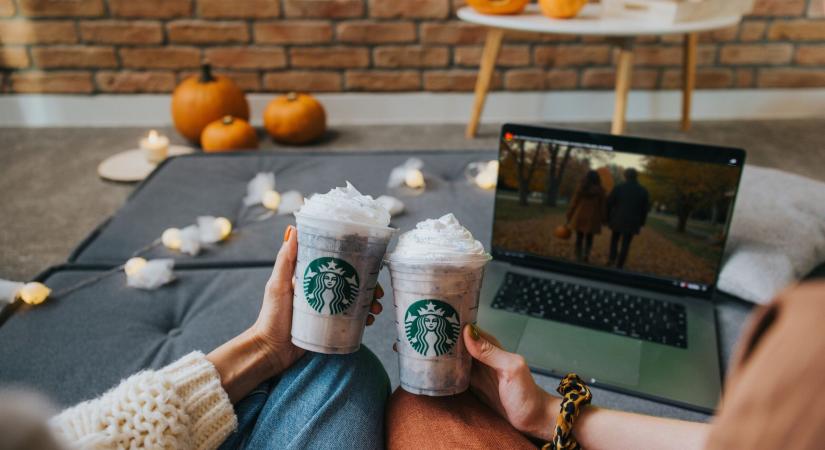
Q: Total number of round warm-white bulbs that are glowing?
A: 7